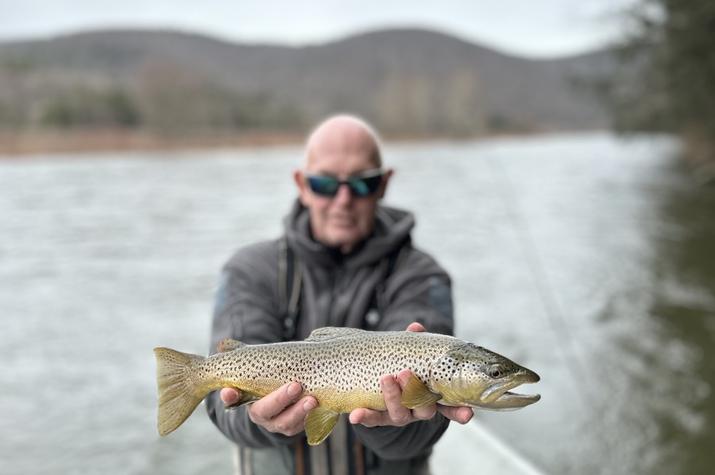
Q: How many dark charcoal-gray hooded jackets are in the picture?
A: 1